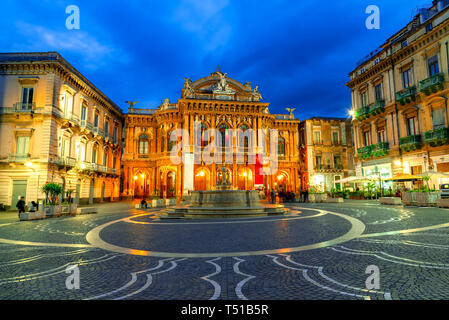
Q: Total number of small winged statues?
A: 2